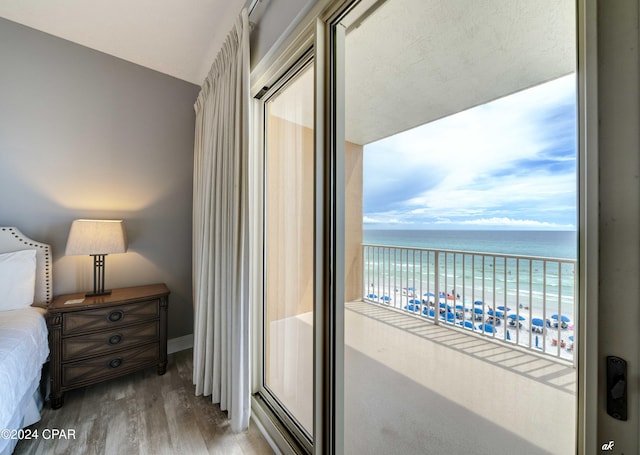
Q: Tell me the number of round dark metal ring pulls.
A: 3